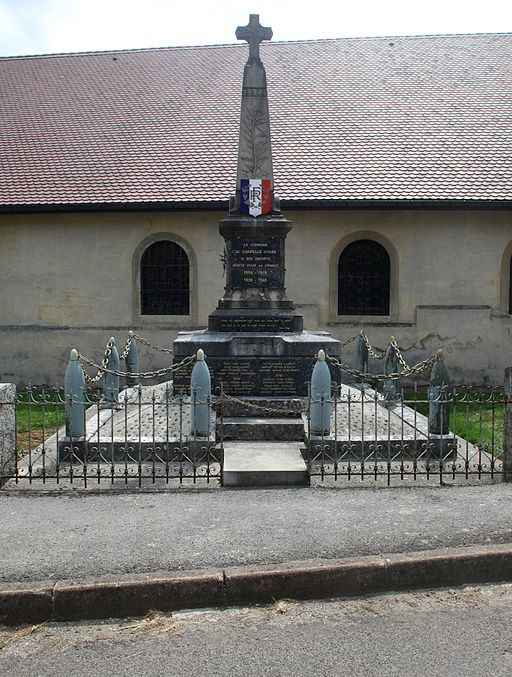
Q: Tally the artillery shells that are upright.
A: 8